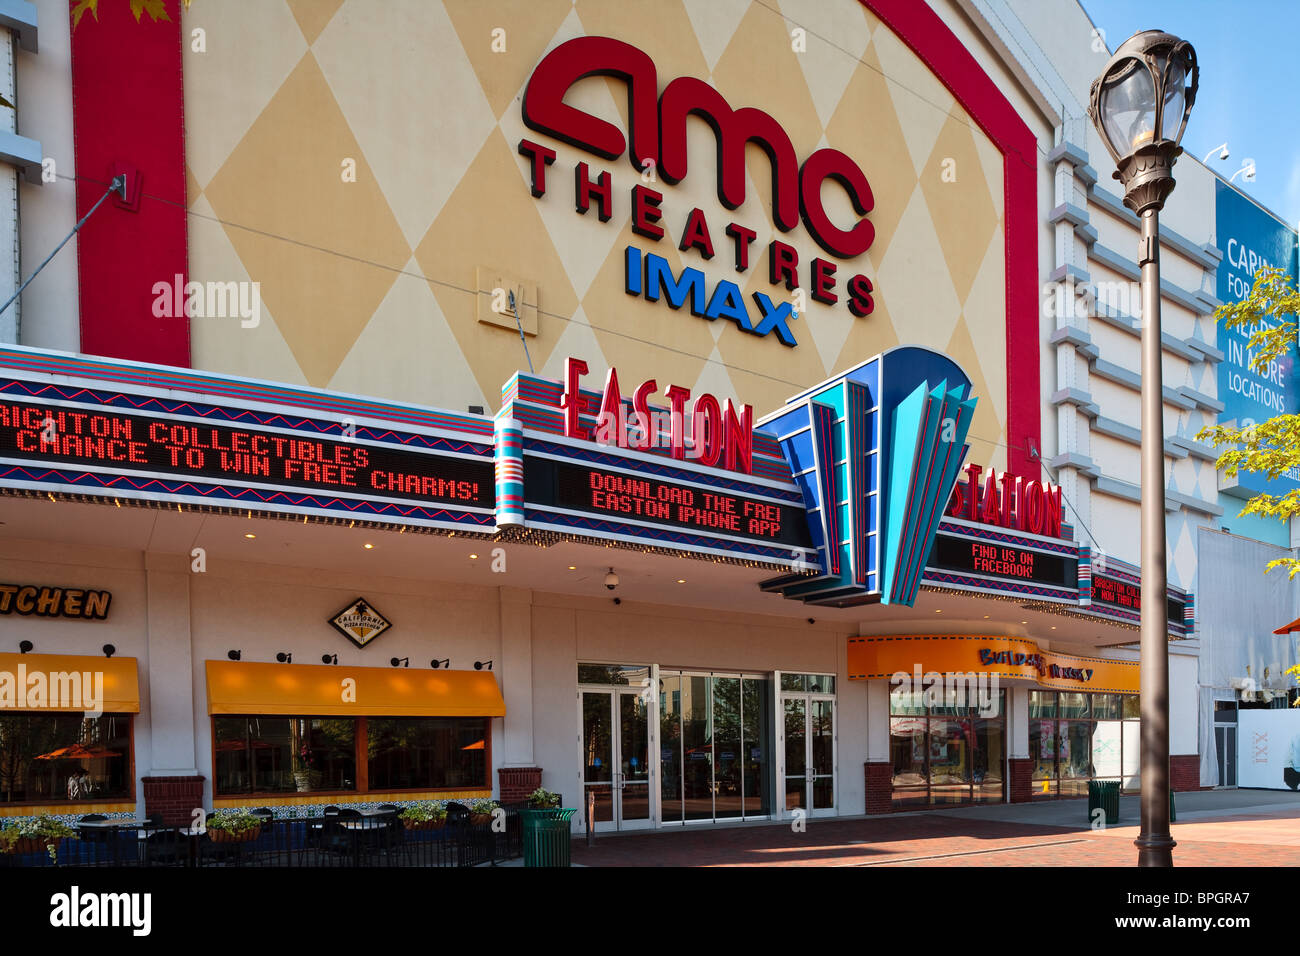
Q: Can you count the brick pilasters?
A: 5